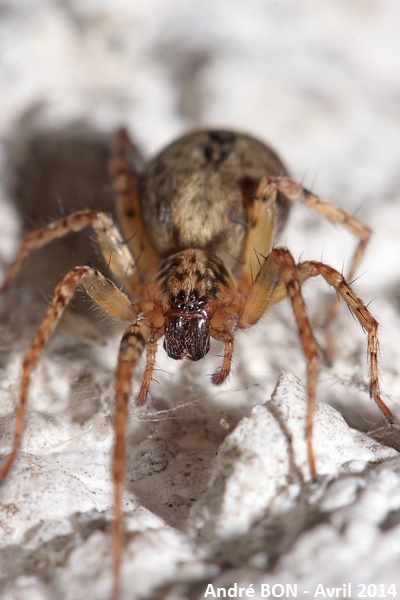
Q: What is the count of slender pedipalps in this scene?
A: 2